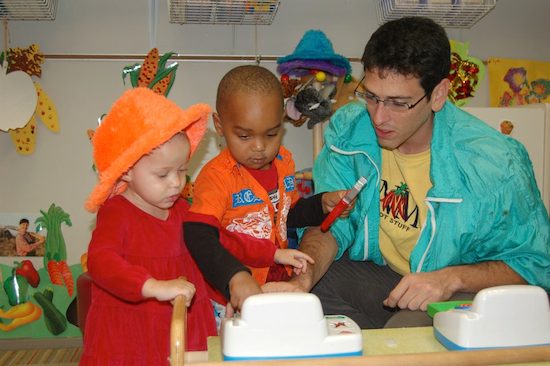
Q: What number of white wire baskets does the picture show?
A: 3